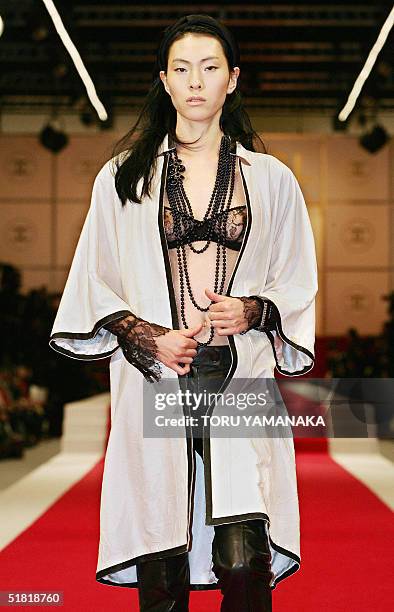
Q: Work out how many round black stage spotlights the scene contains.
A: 2